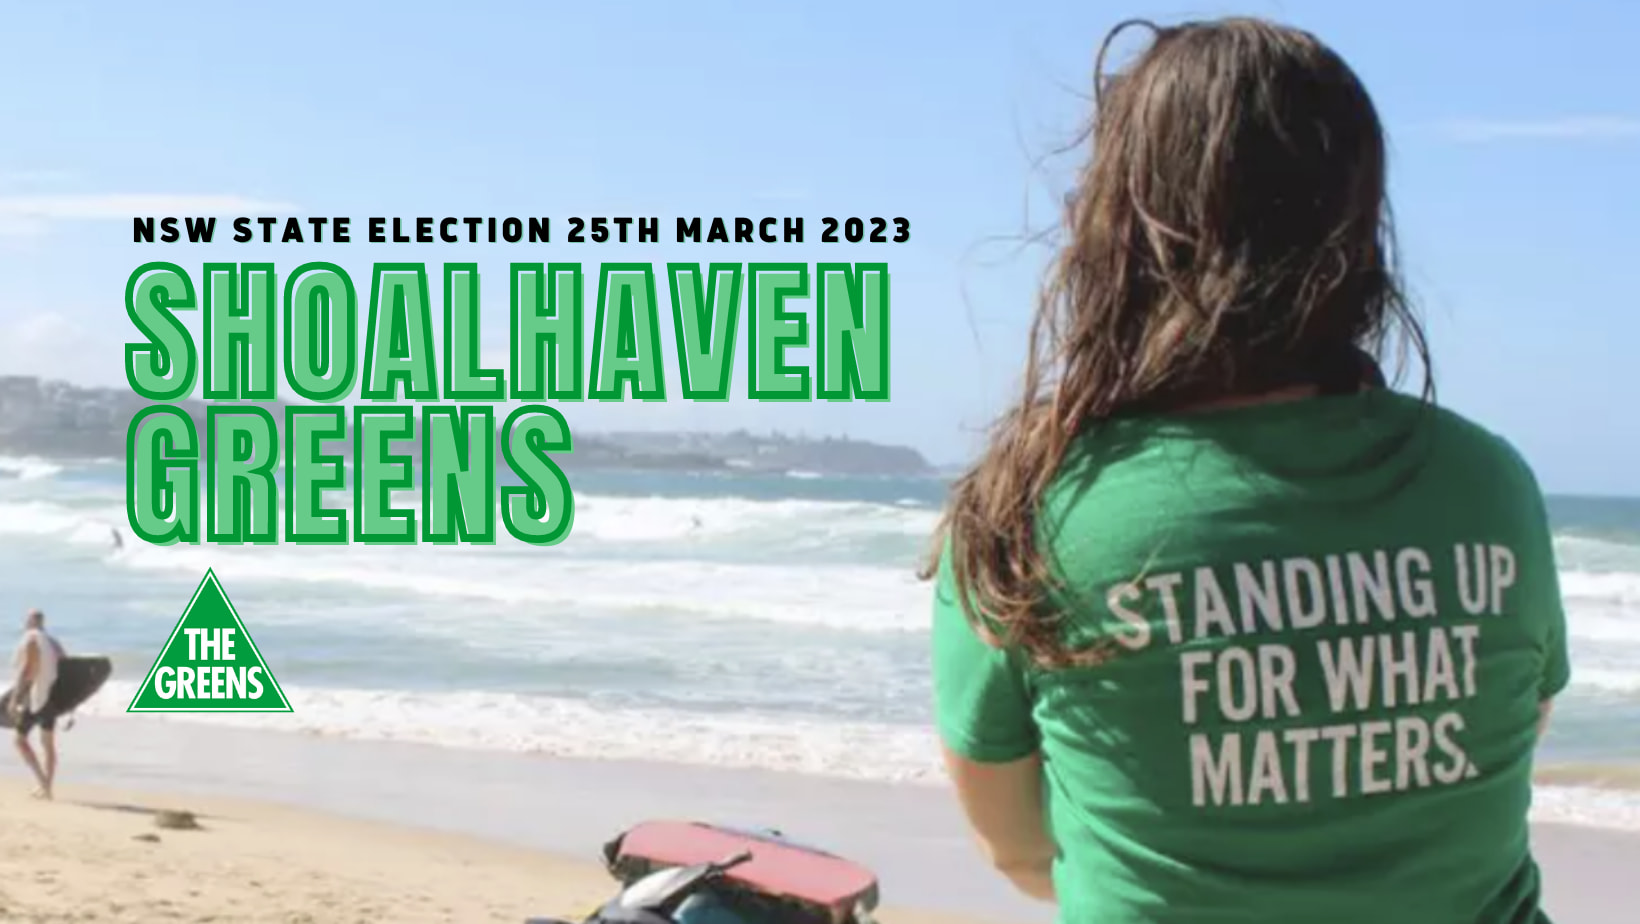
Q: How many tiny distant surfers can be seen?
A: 2